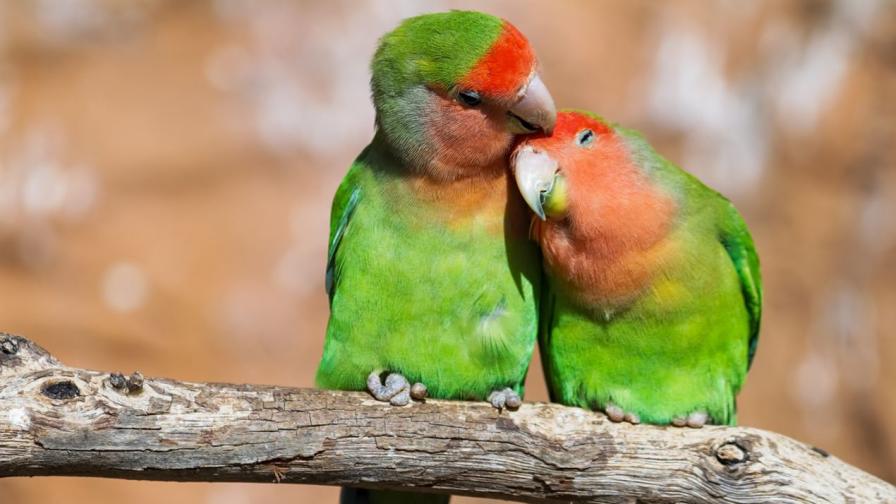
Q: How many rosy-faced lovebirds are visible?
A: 2